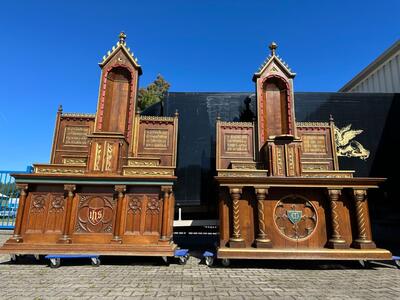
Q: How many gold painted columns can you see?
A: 4